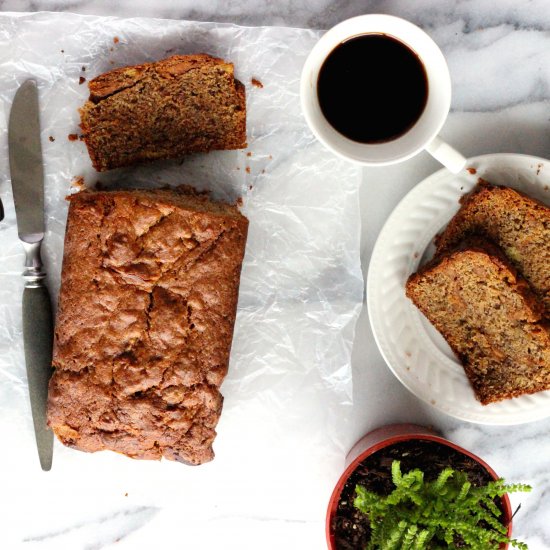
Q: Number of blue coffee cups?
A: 0